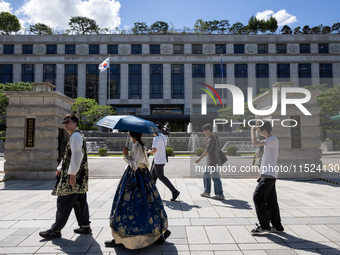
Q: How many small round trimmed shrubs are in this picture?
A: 4